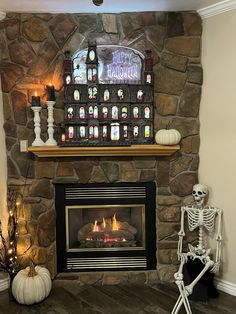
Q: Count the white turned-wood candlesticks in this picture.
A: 2